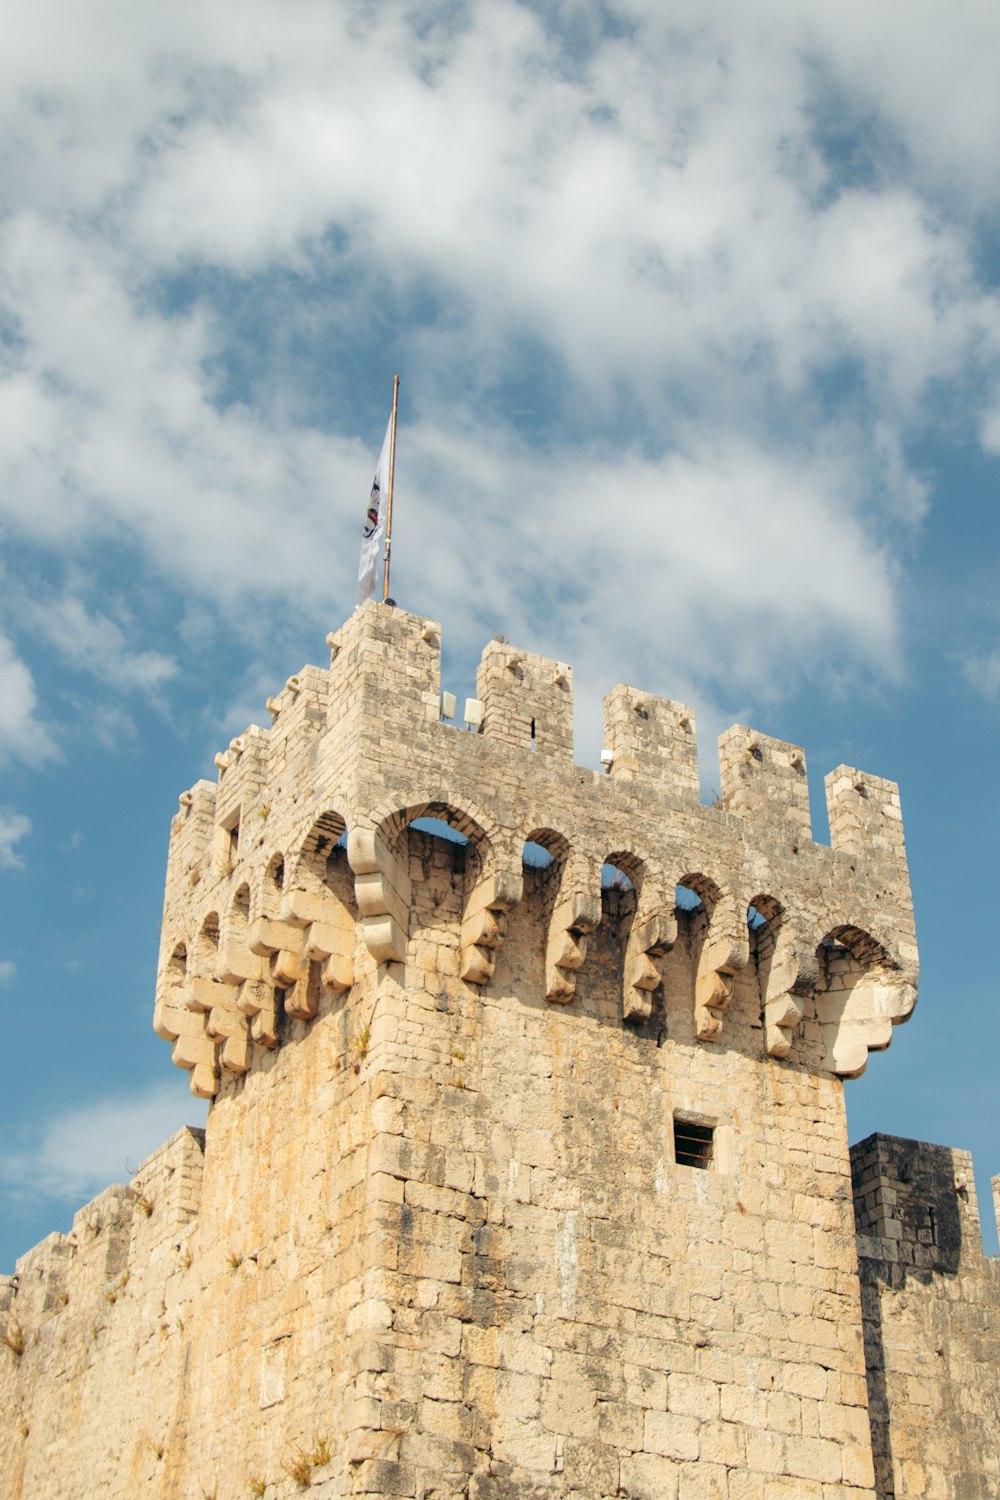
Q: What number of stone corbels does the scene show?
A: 12